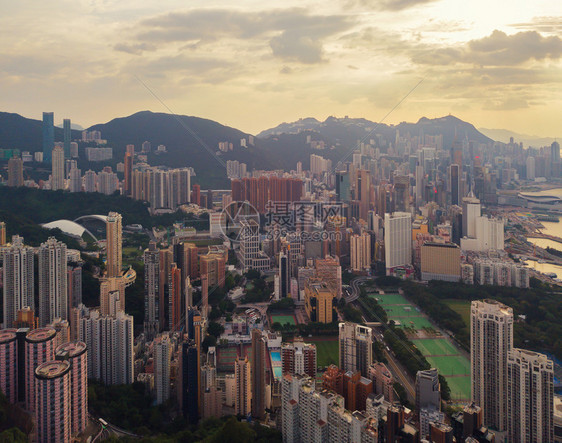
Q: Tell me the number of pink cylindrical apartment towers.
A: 4